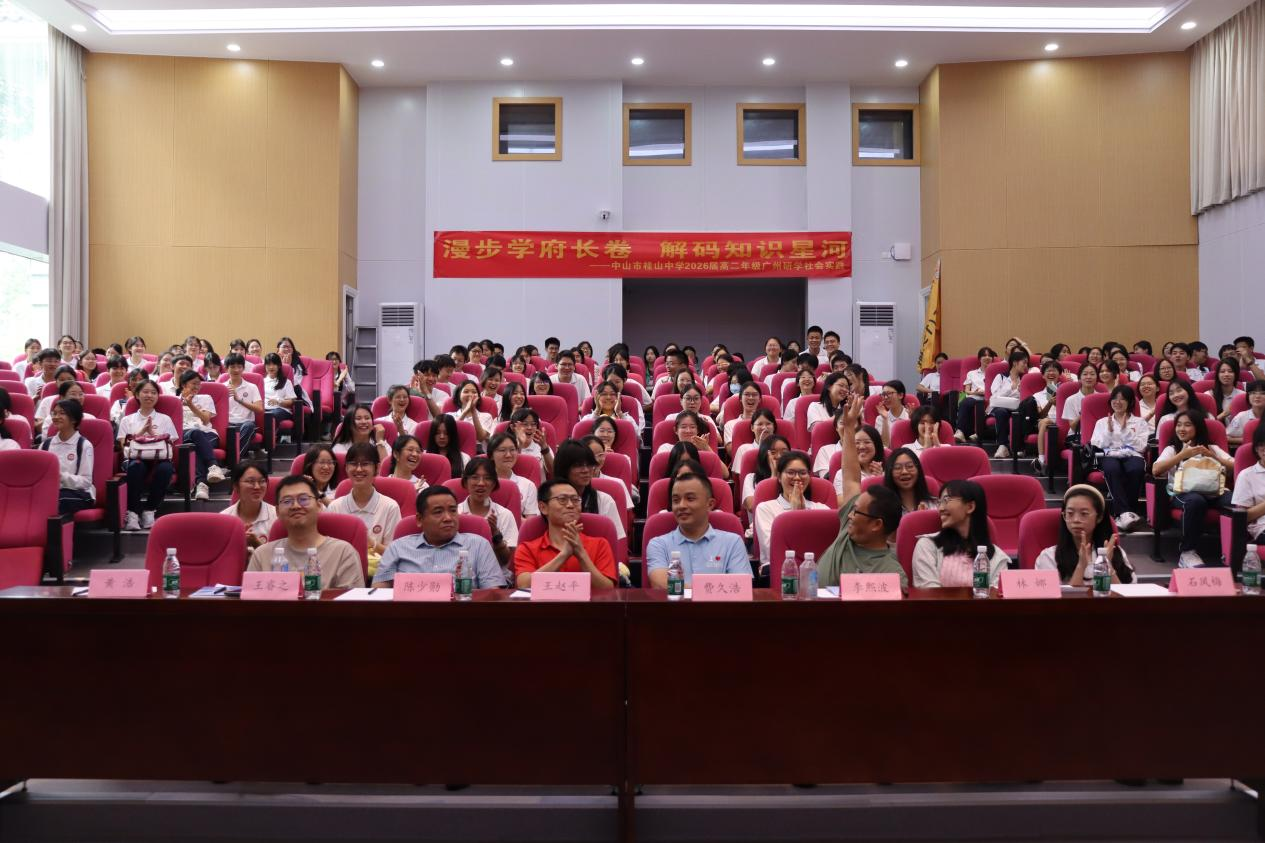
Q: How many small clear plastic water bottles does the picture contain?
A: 10